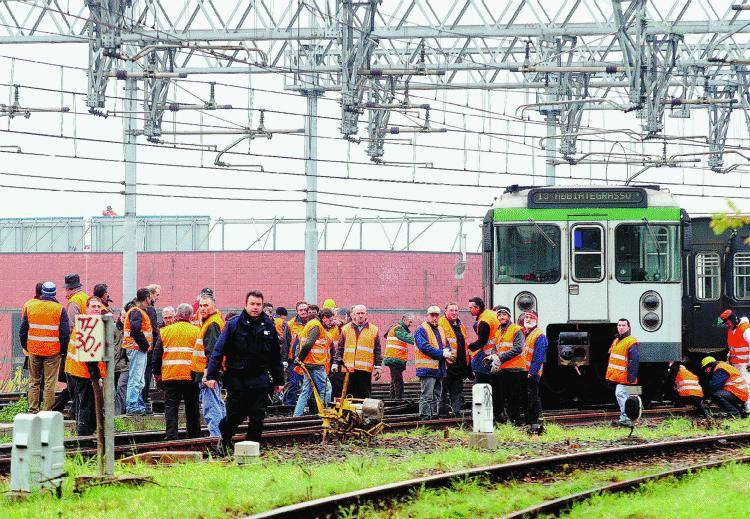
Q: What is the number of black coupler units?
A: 1